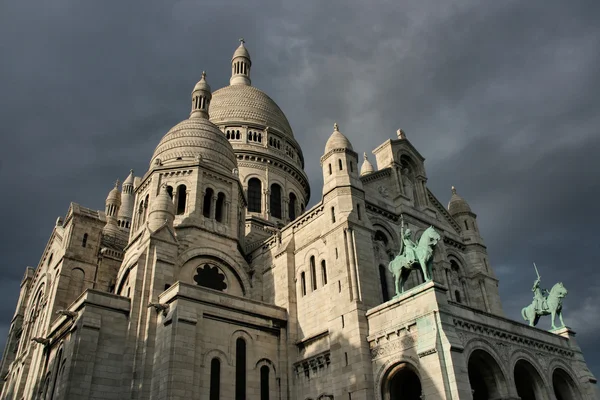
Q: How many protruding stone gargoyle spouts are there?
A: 3